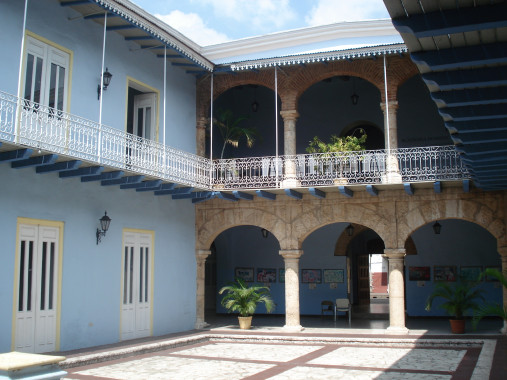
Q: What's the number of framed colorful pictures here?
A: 9